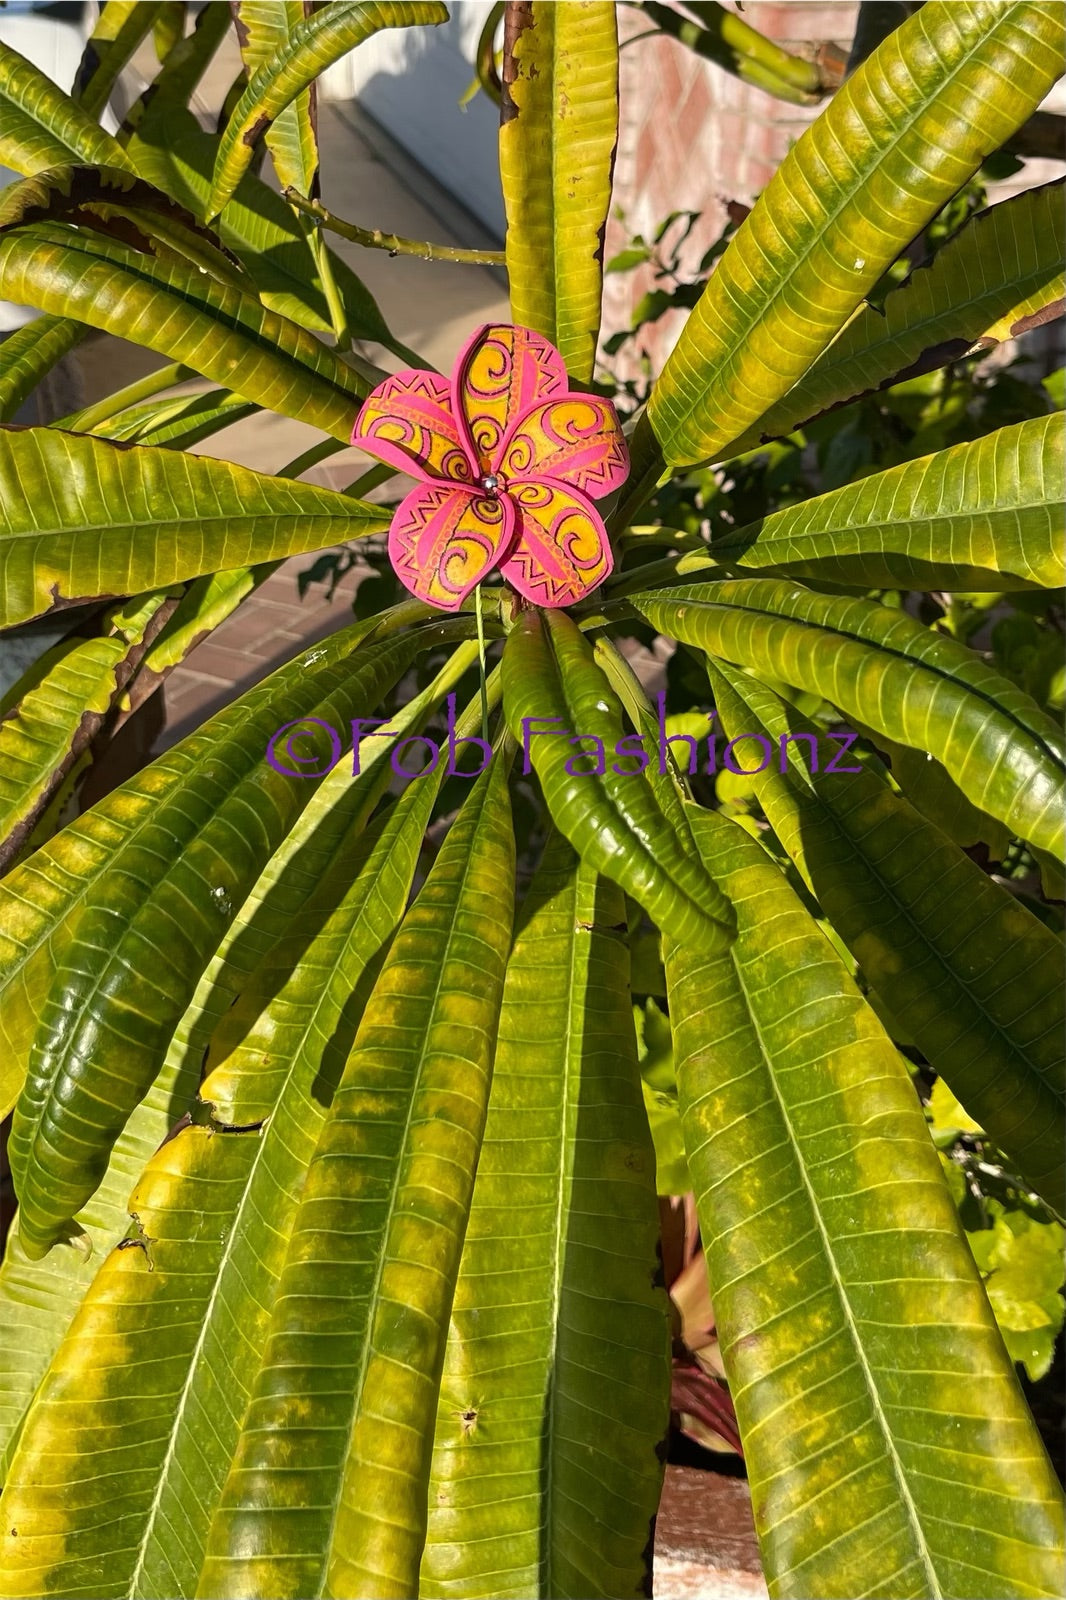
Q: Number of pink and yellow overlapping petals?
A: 5